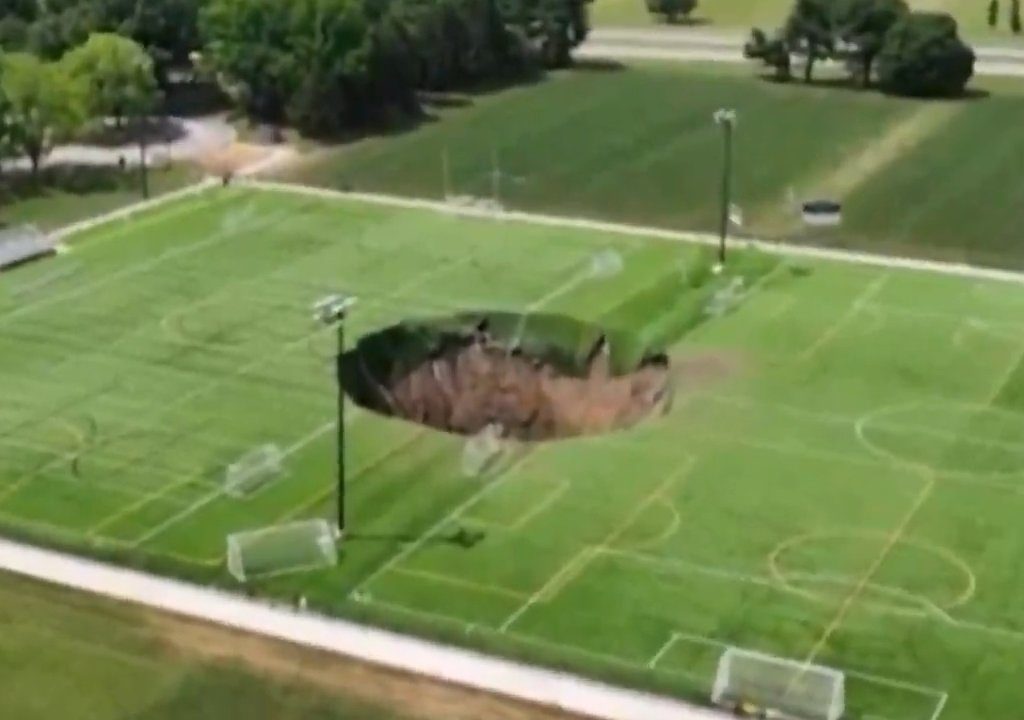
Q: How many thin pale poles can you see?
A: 2